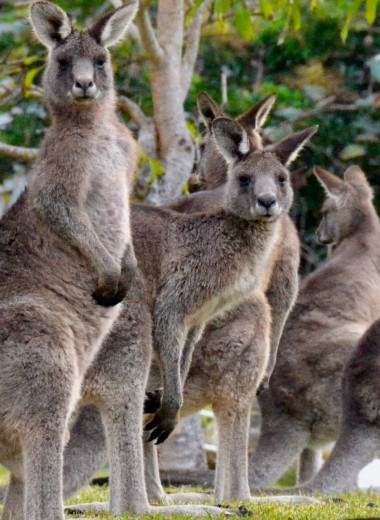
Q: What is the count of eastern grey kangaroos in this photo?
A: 5